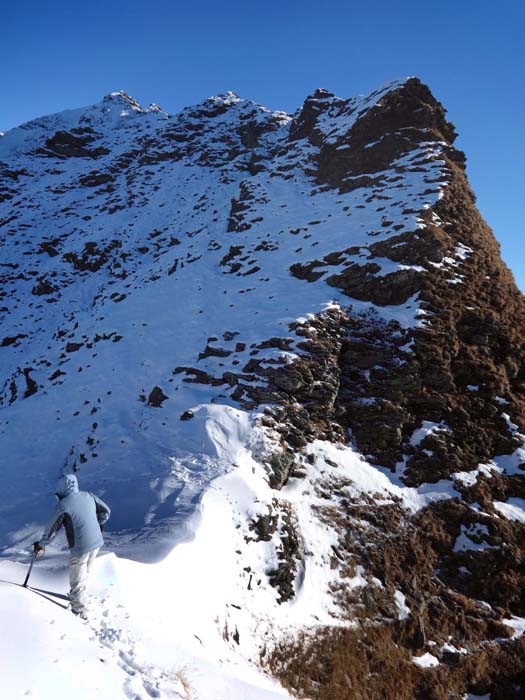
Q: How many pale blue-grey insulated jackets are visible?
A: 1